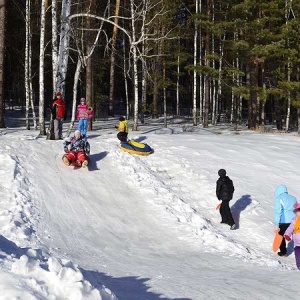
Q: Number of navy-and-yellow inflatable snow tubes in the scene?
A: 1